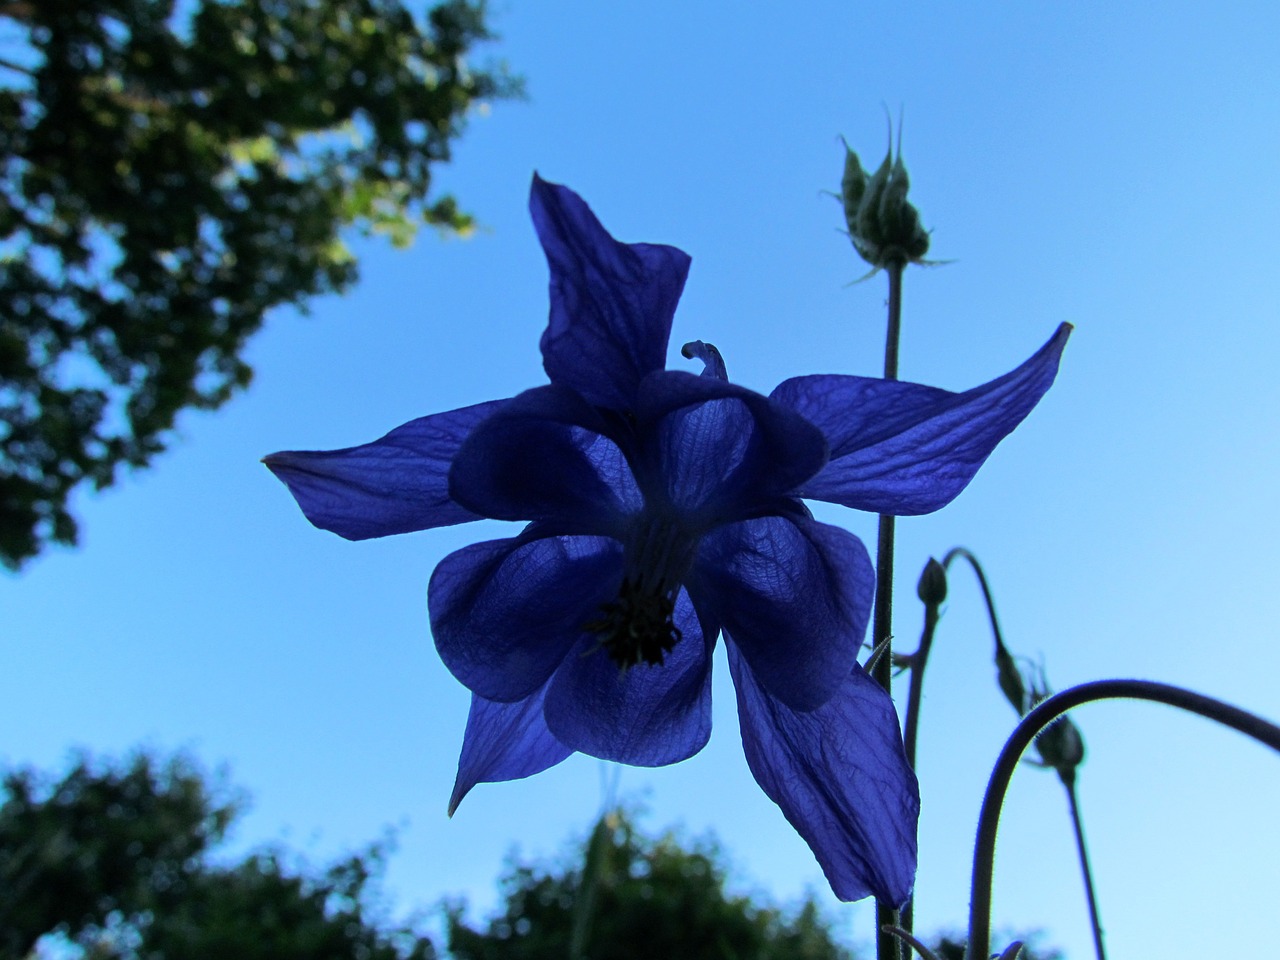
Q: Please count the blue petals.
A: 10